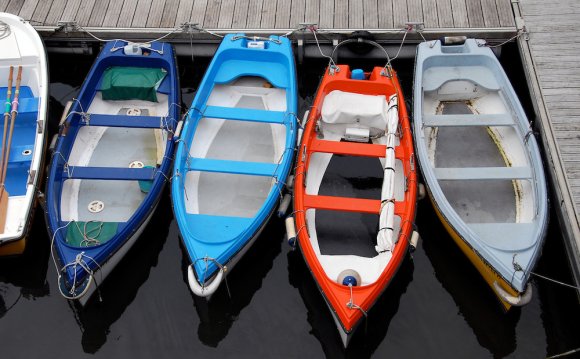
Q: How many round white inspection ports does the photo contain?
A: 3